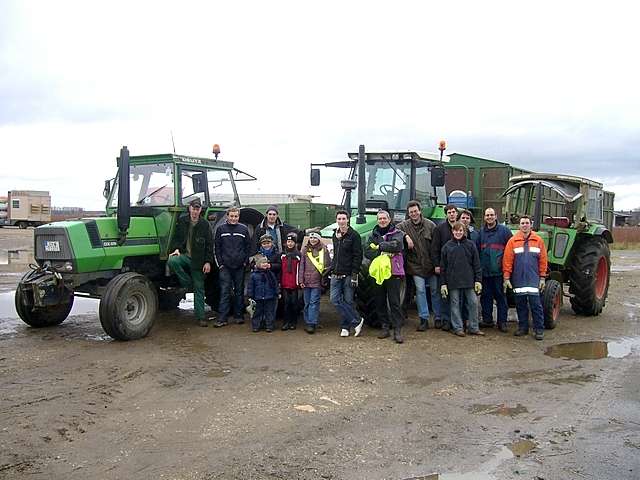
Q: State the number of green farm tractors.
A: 3